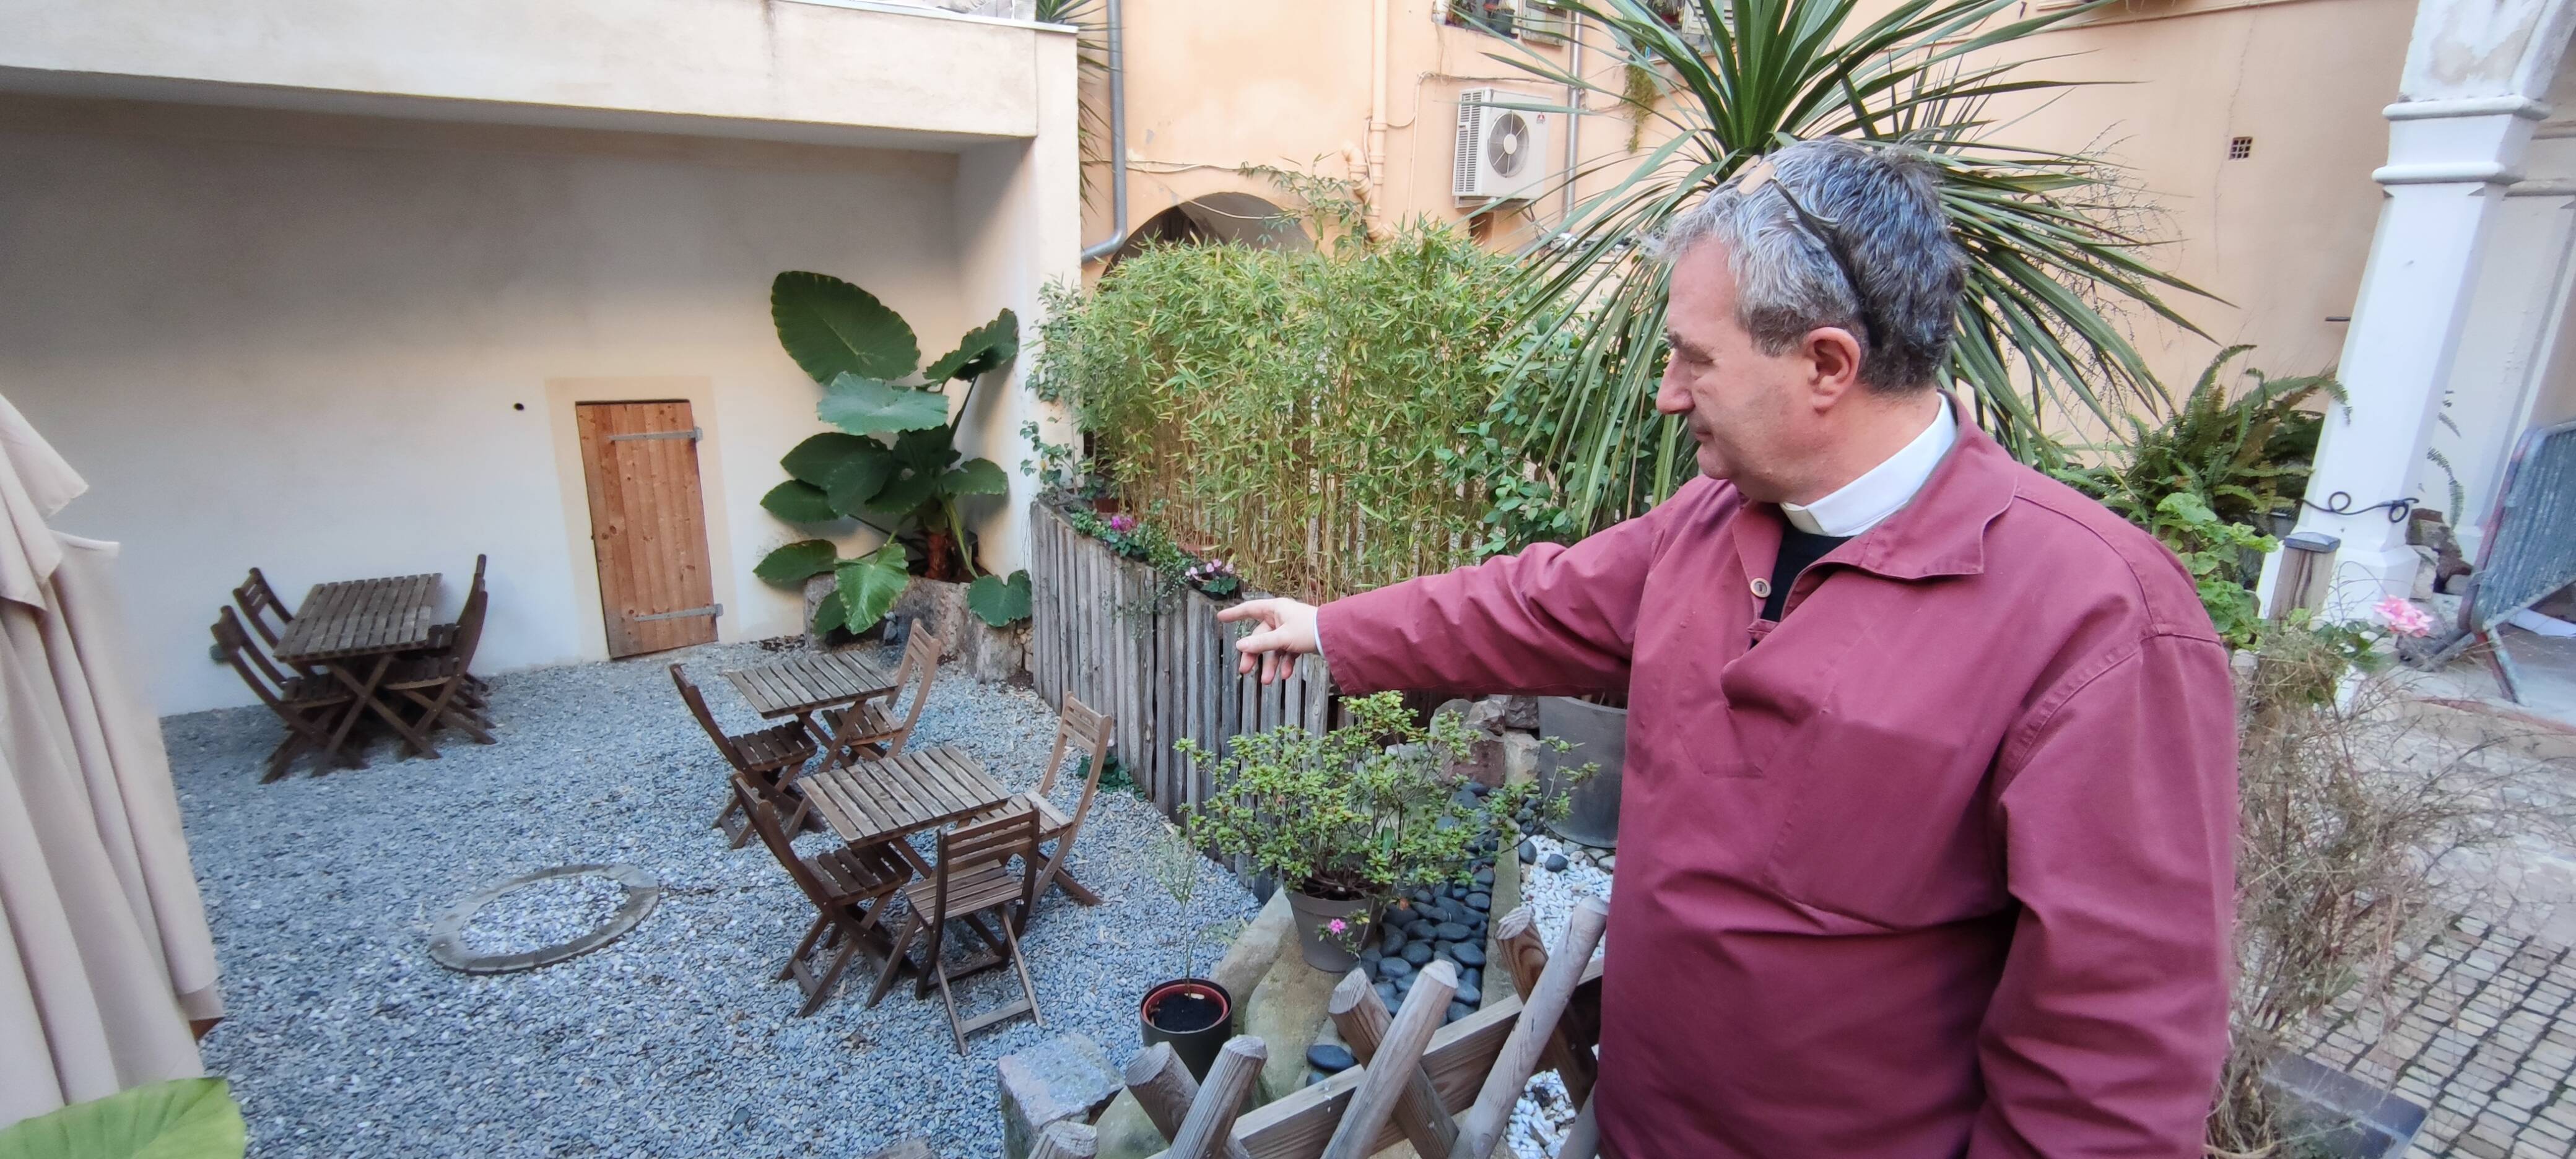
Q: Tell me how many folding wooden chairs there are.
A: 9